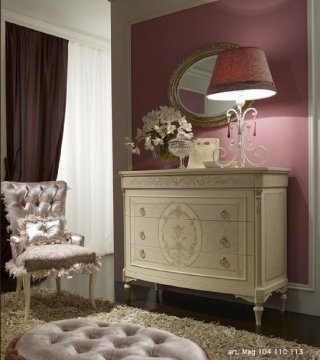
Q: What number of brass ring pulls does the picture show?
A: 6